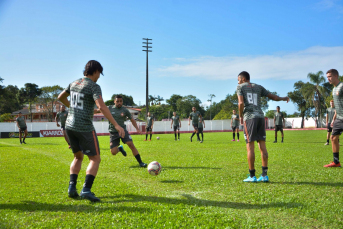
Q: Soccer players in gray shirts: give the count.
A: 13